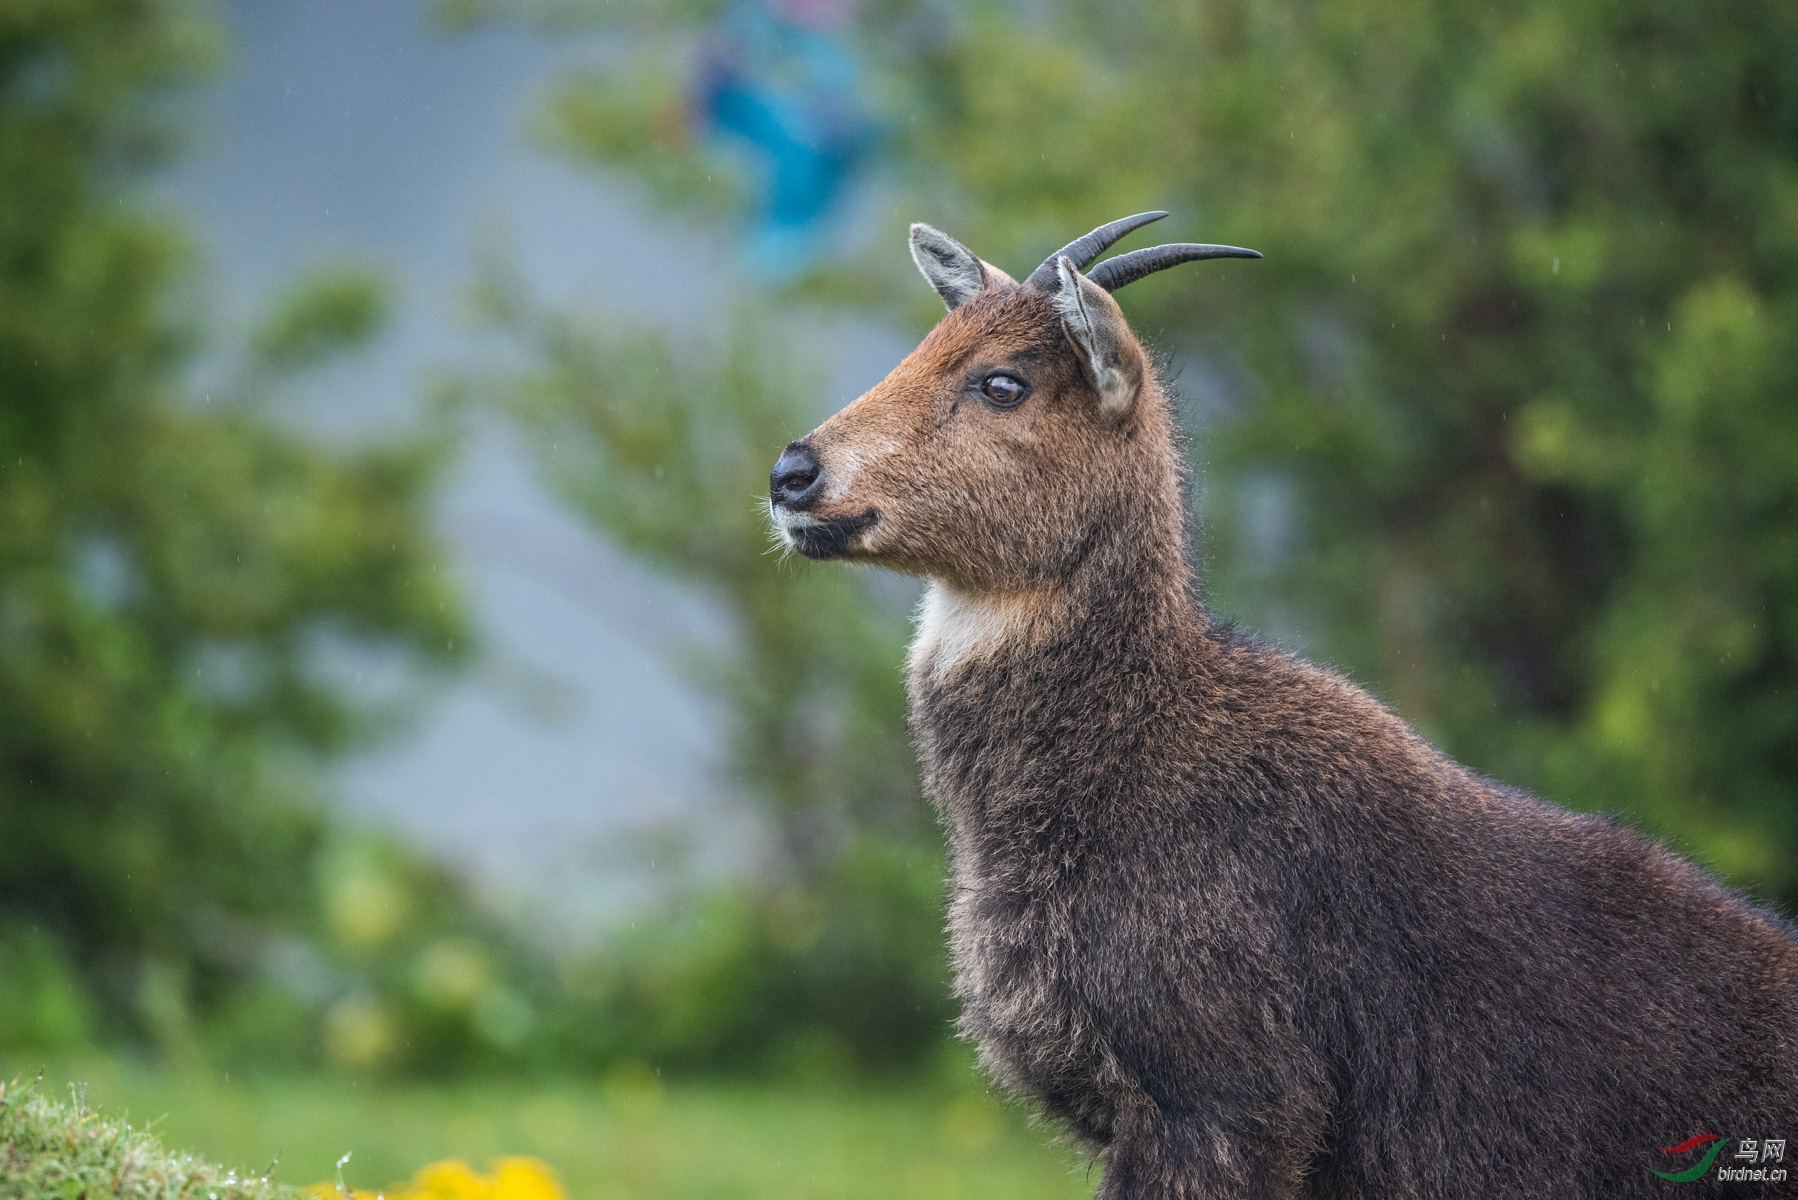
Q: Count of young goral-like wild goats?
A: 1